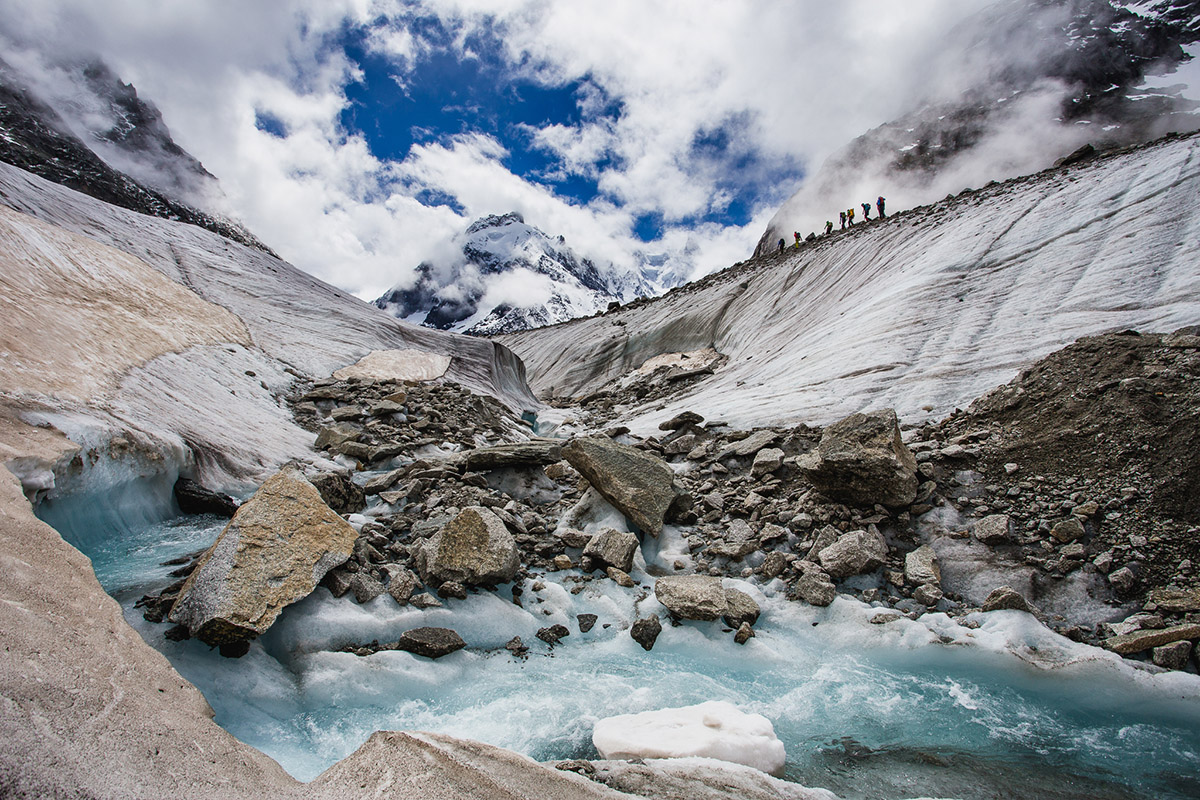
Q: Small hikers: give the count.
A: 7